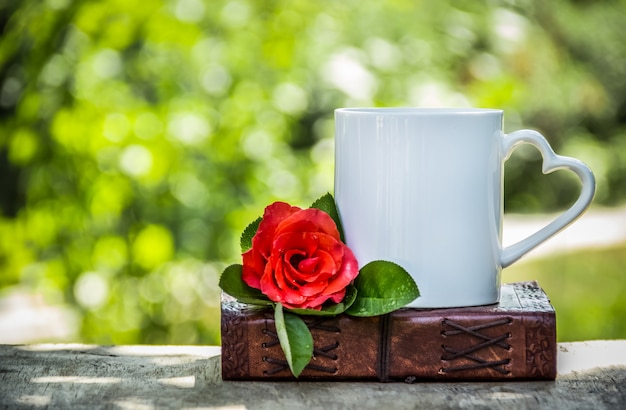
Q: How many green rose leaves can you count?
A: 6